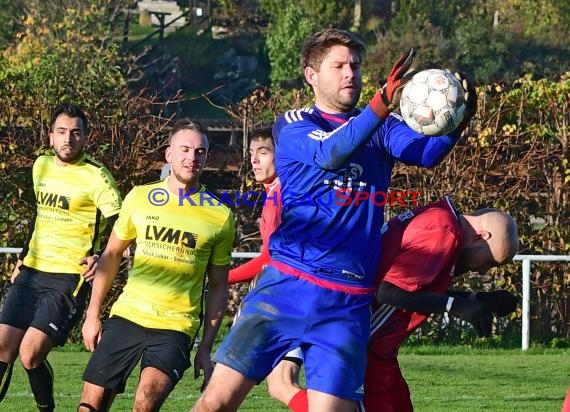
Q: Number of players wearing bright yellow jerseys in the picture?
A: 2